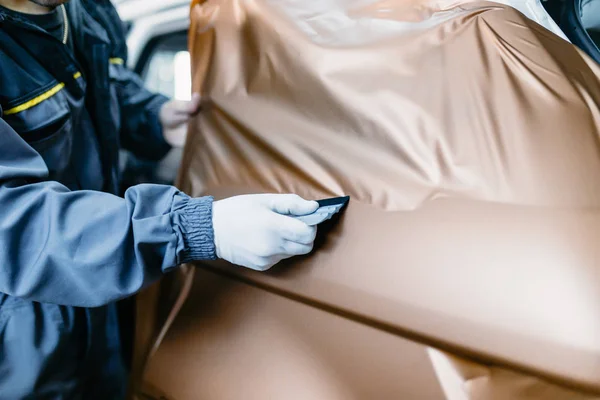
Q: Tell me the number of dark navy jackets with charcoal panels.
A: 1